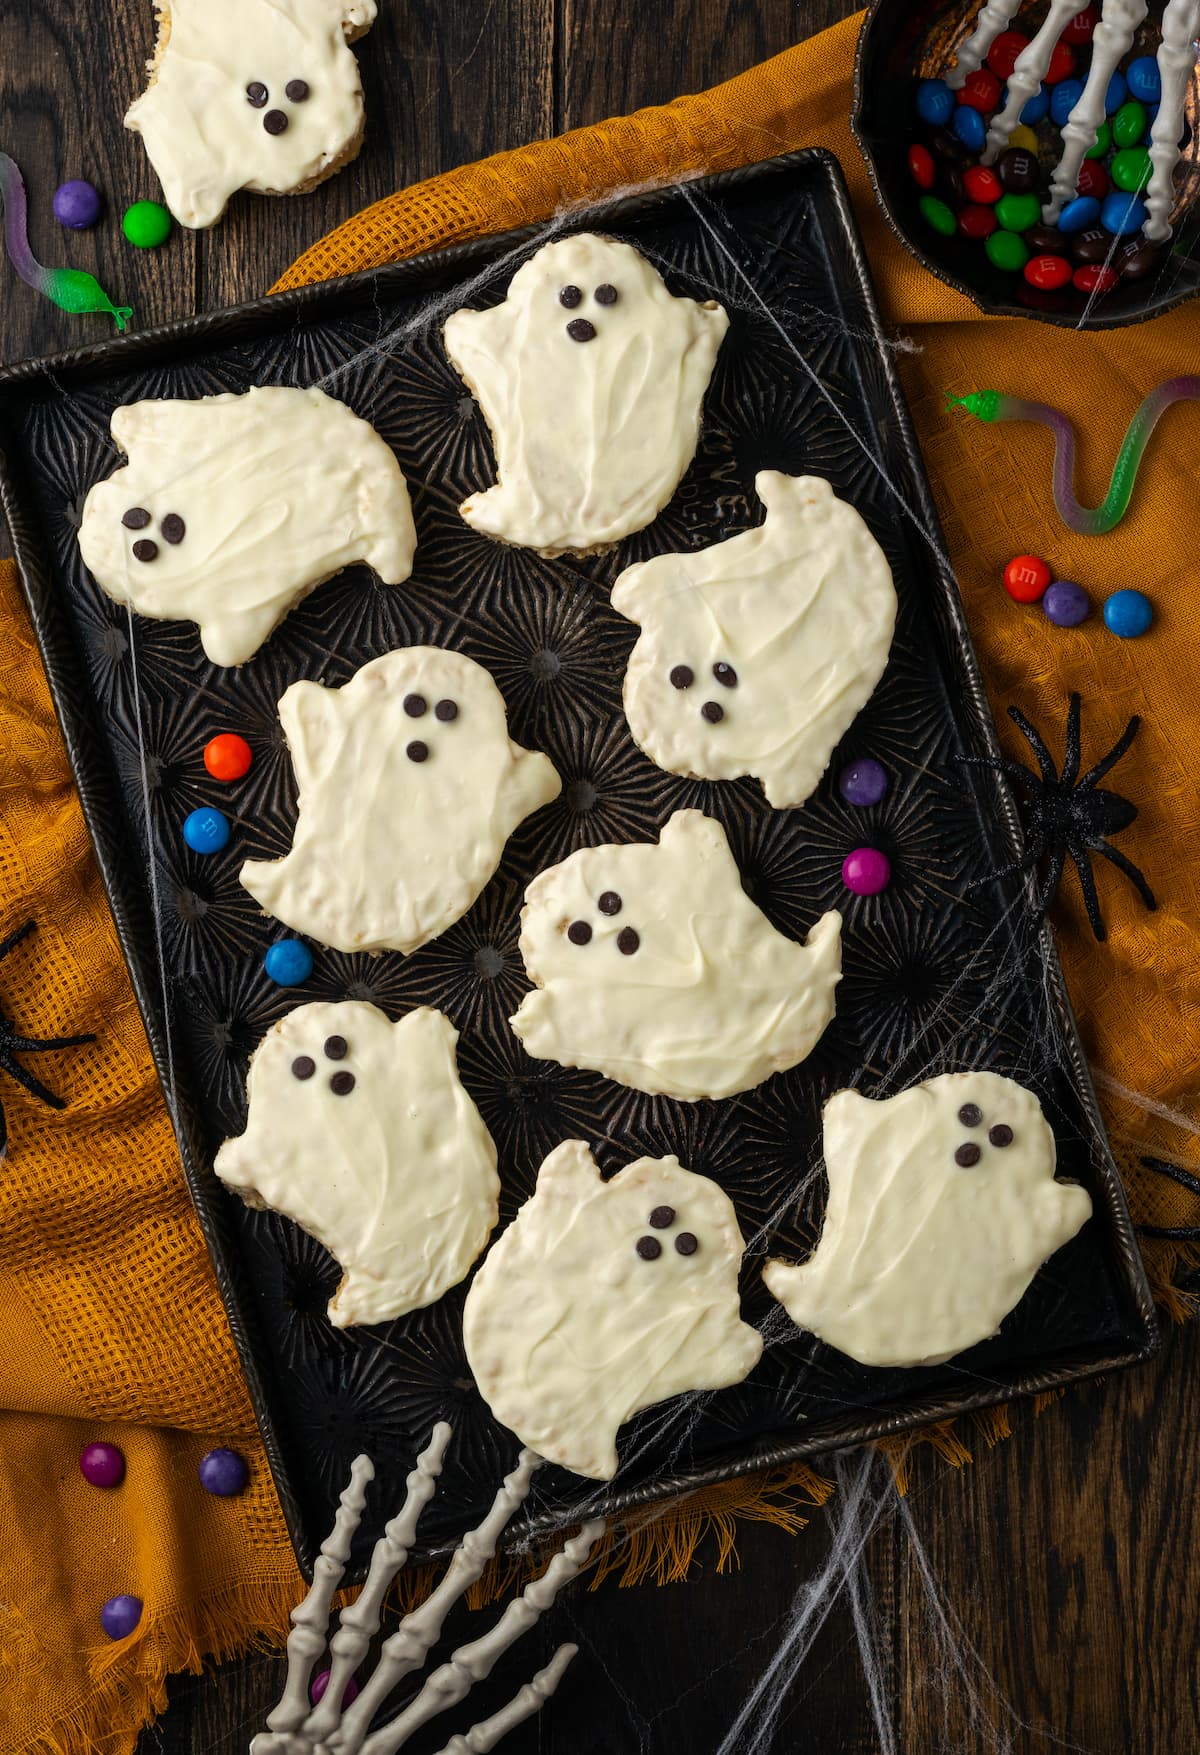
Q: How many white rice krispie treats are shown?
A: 9